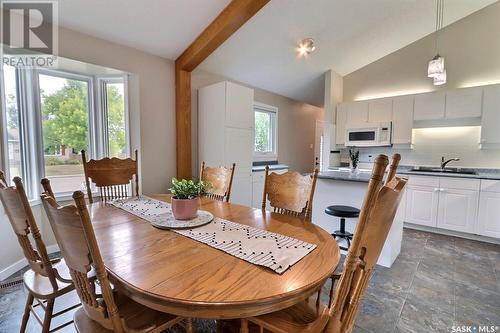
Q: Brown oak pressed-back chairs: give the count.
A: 6